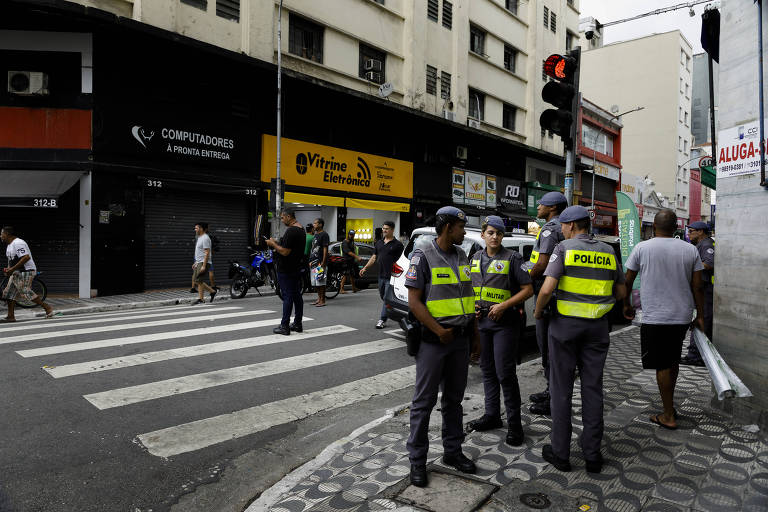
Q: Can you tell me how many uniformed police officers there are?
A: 5